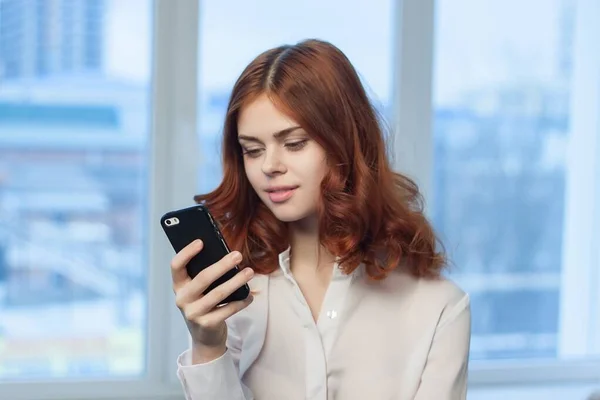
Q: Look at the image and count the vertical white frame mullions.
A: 2